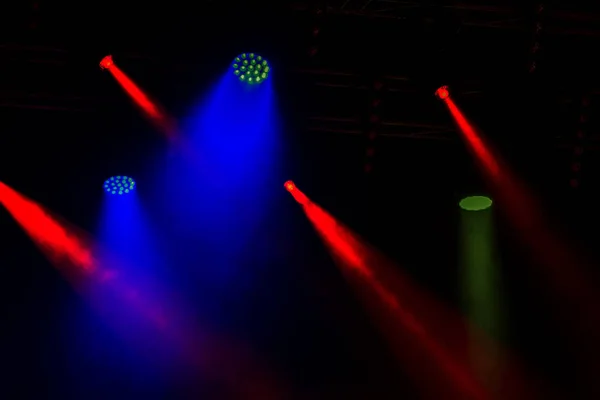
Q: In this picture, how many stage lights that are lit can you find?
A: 7